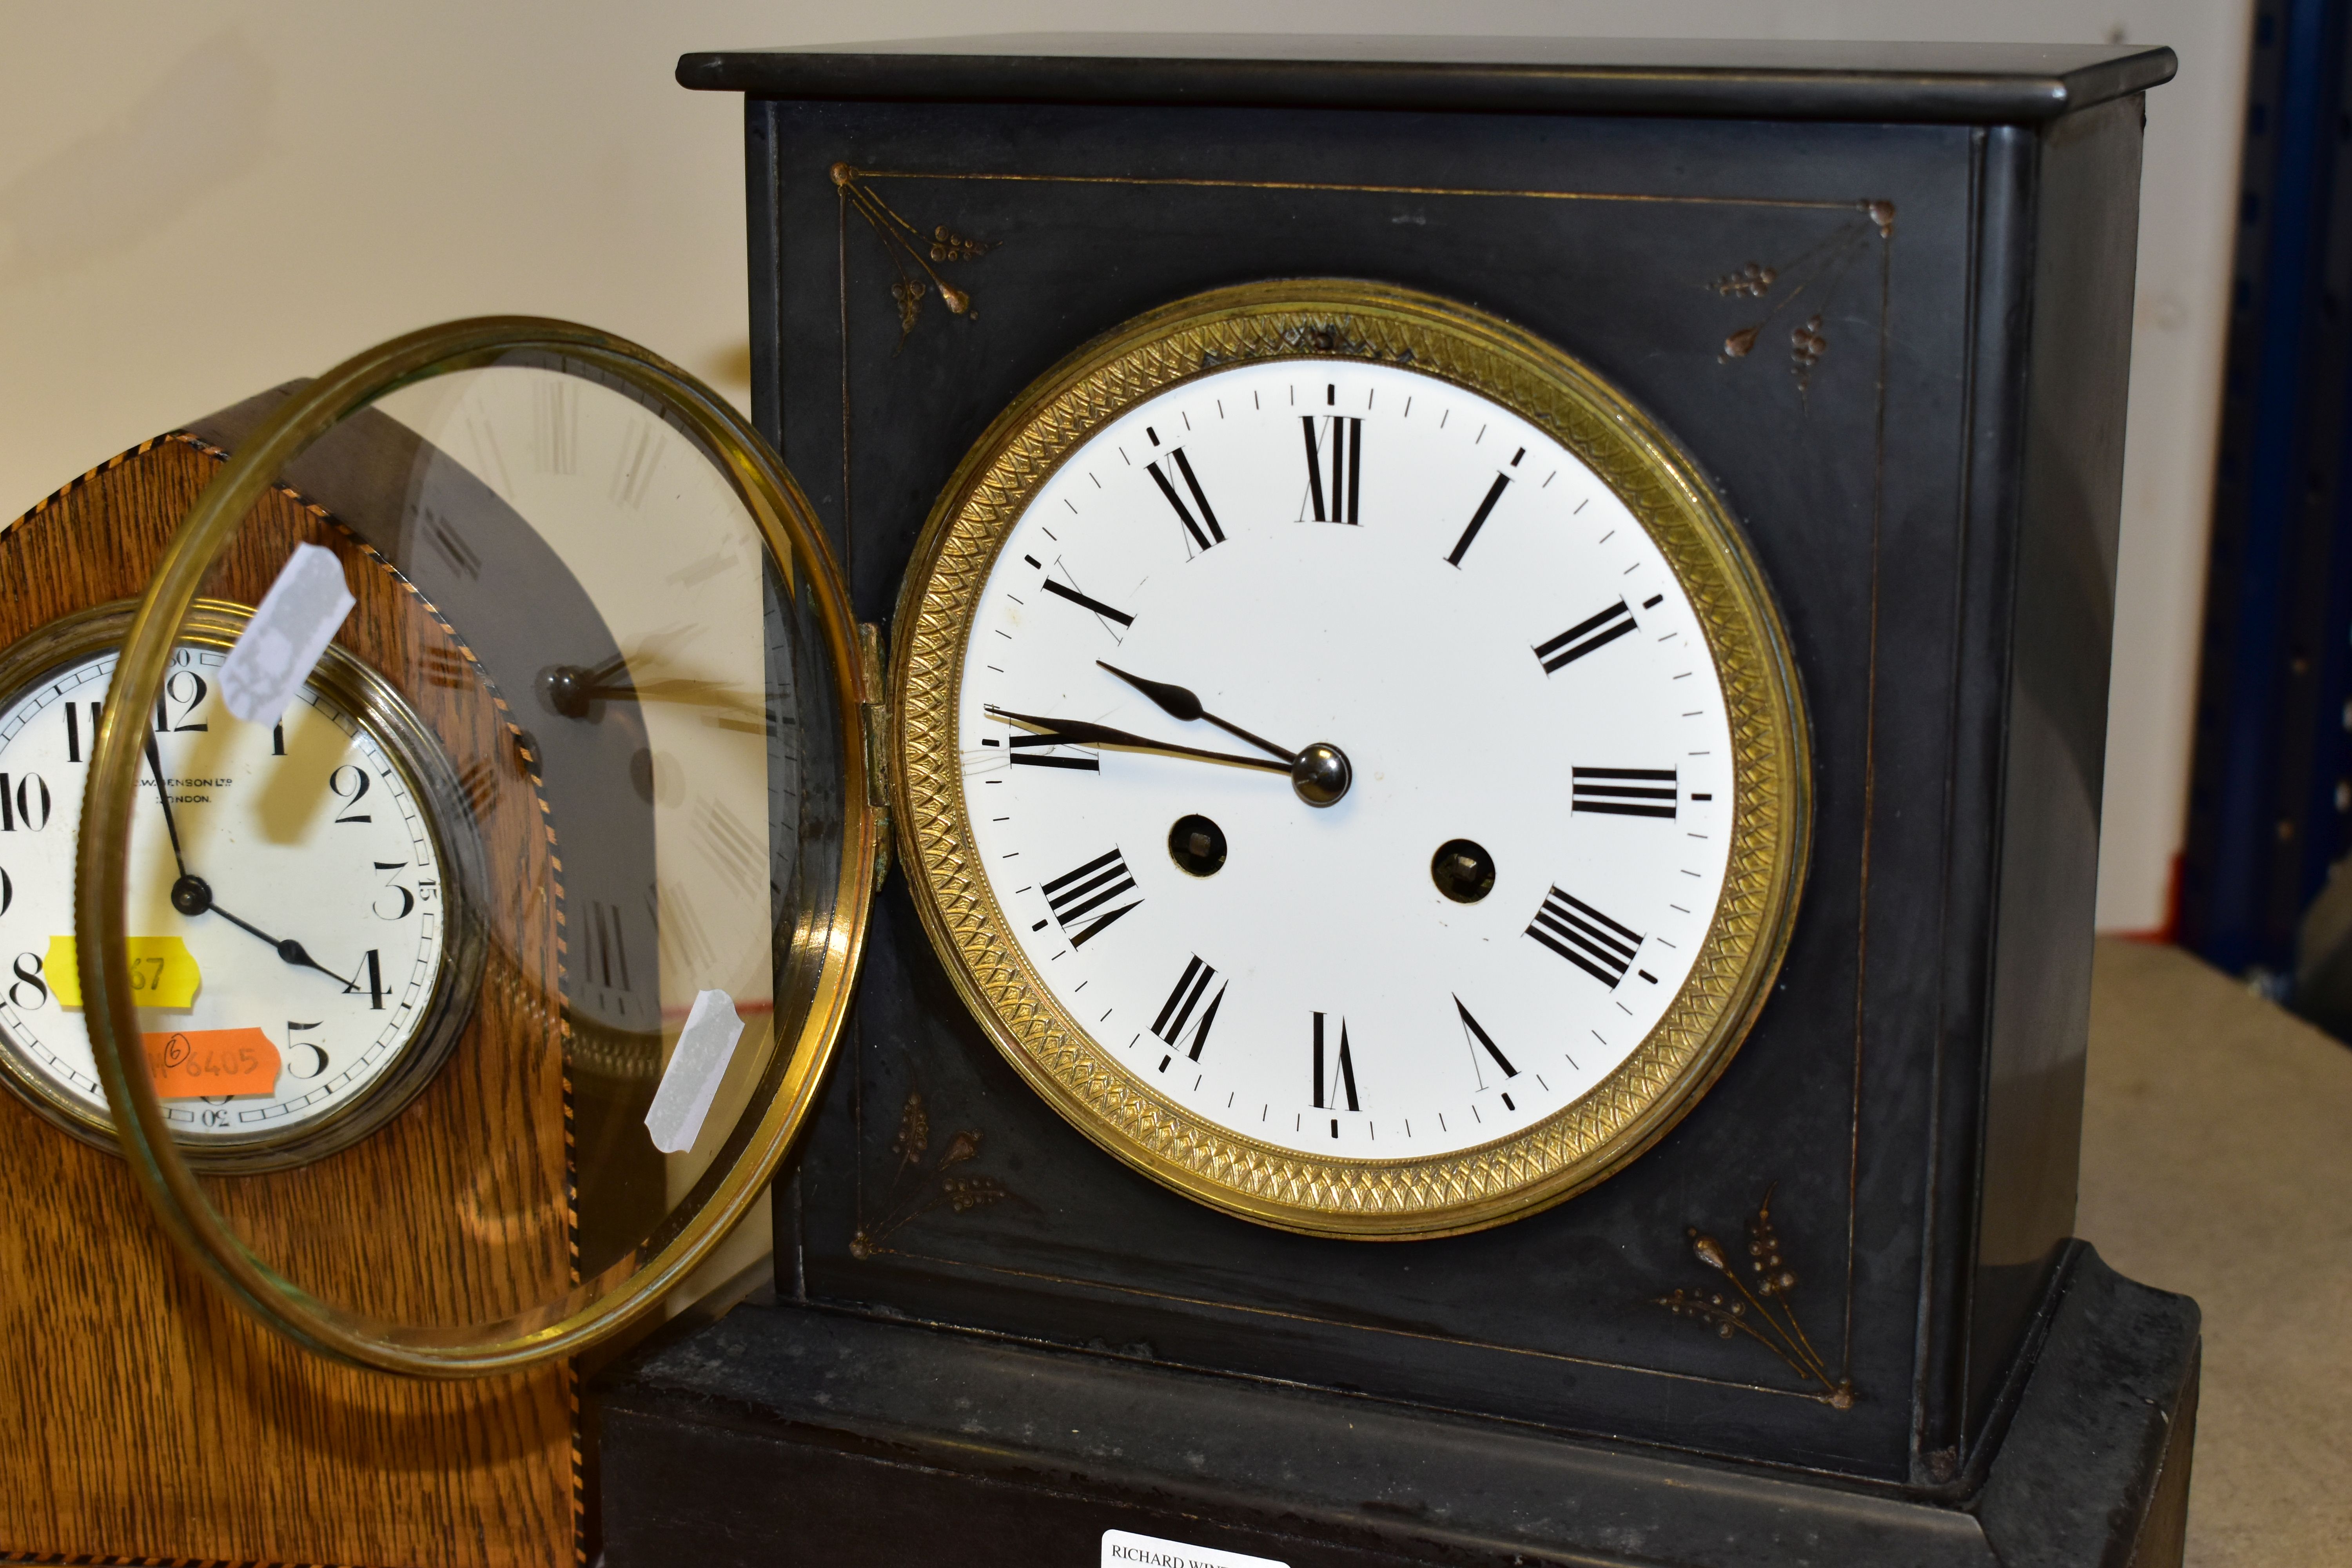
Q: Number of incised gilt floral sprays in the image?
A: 4